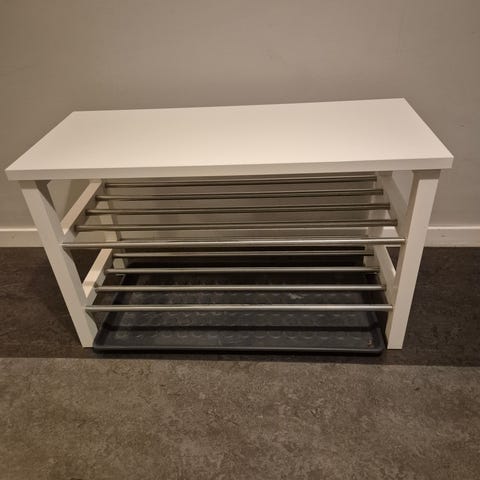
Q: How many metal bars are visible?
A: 9